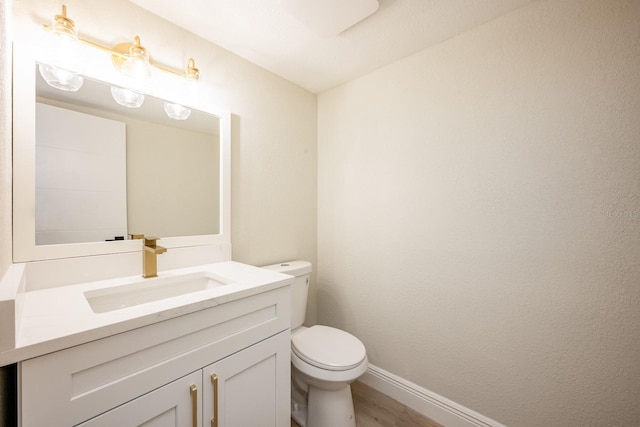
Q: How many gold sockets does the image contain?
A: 3